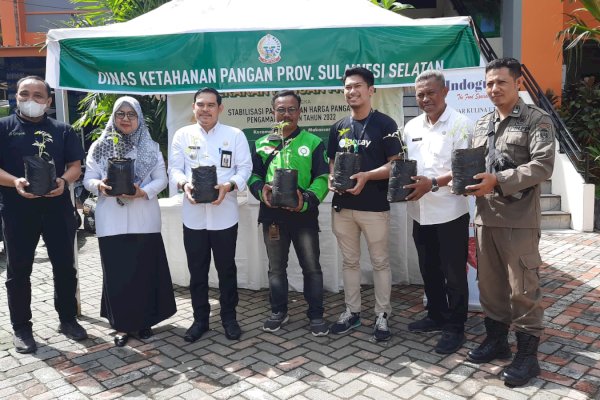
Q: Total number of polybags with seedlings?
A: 7